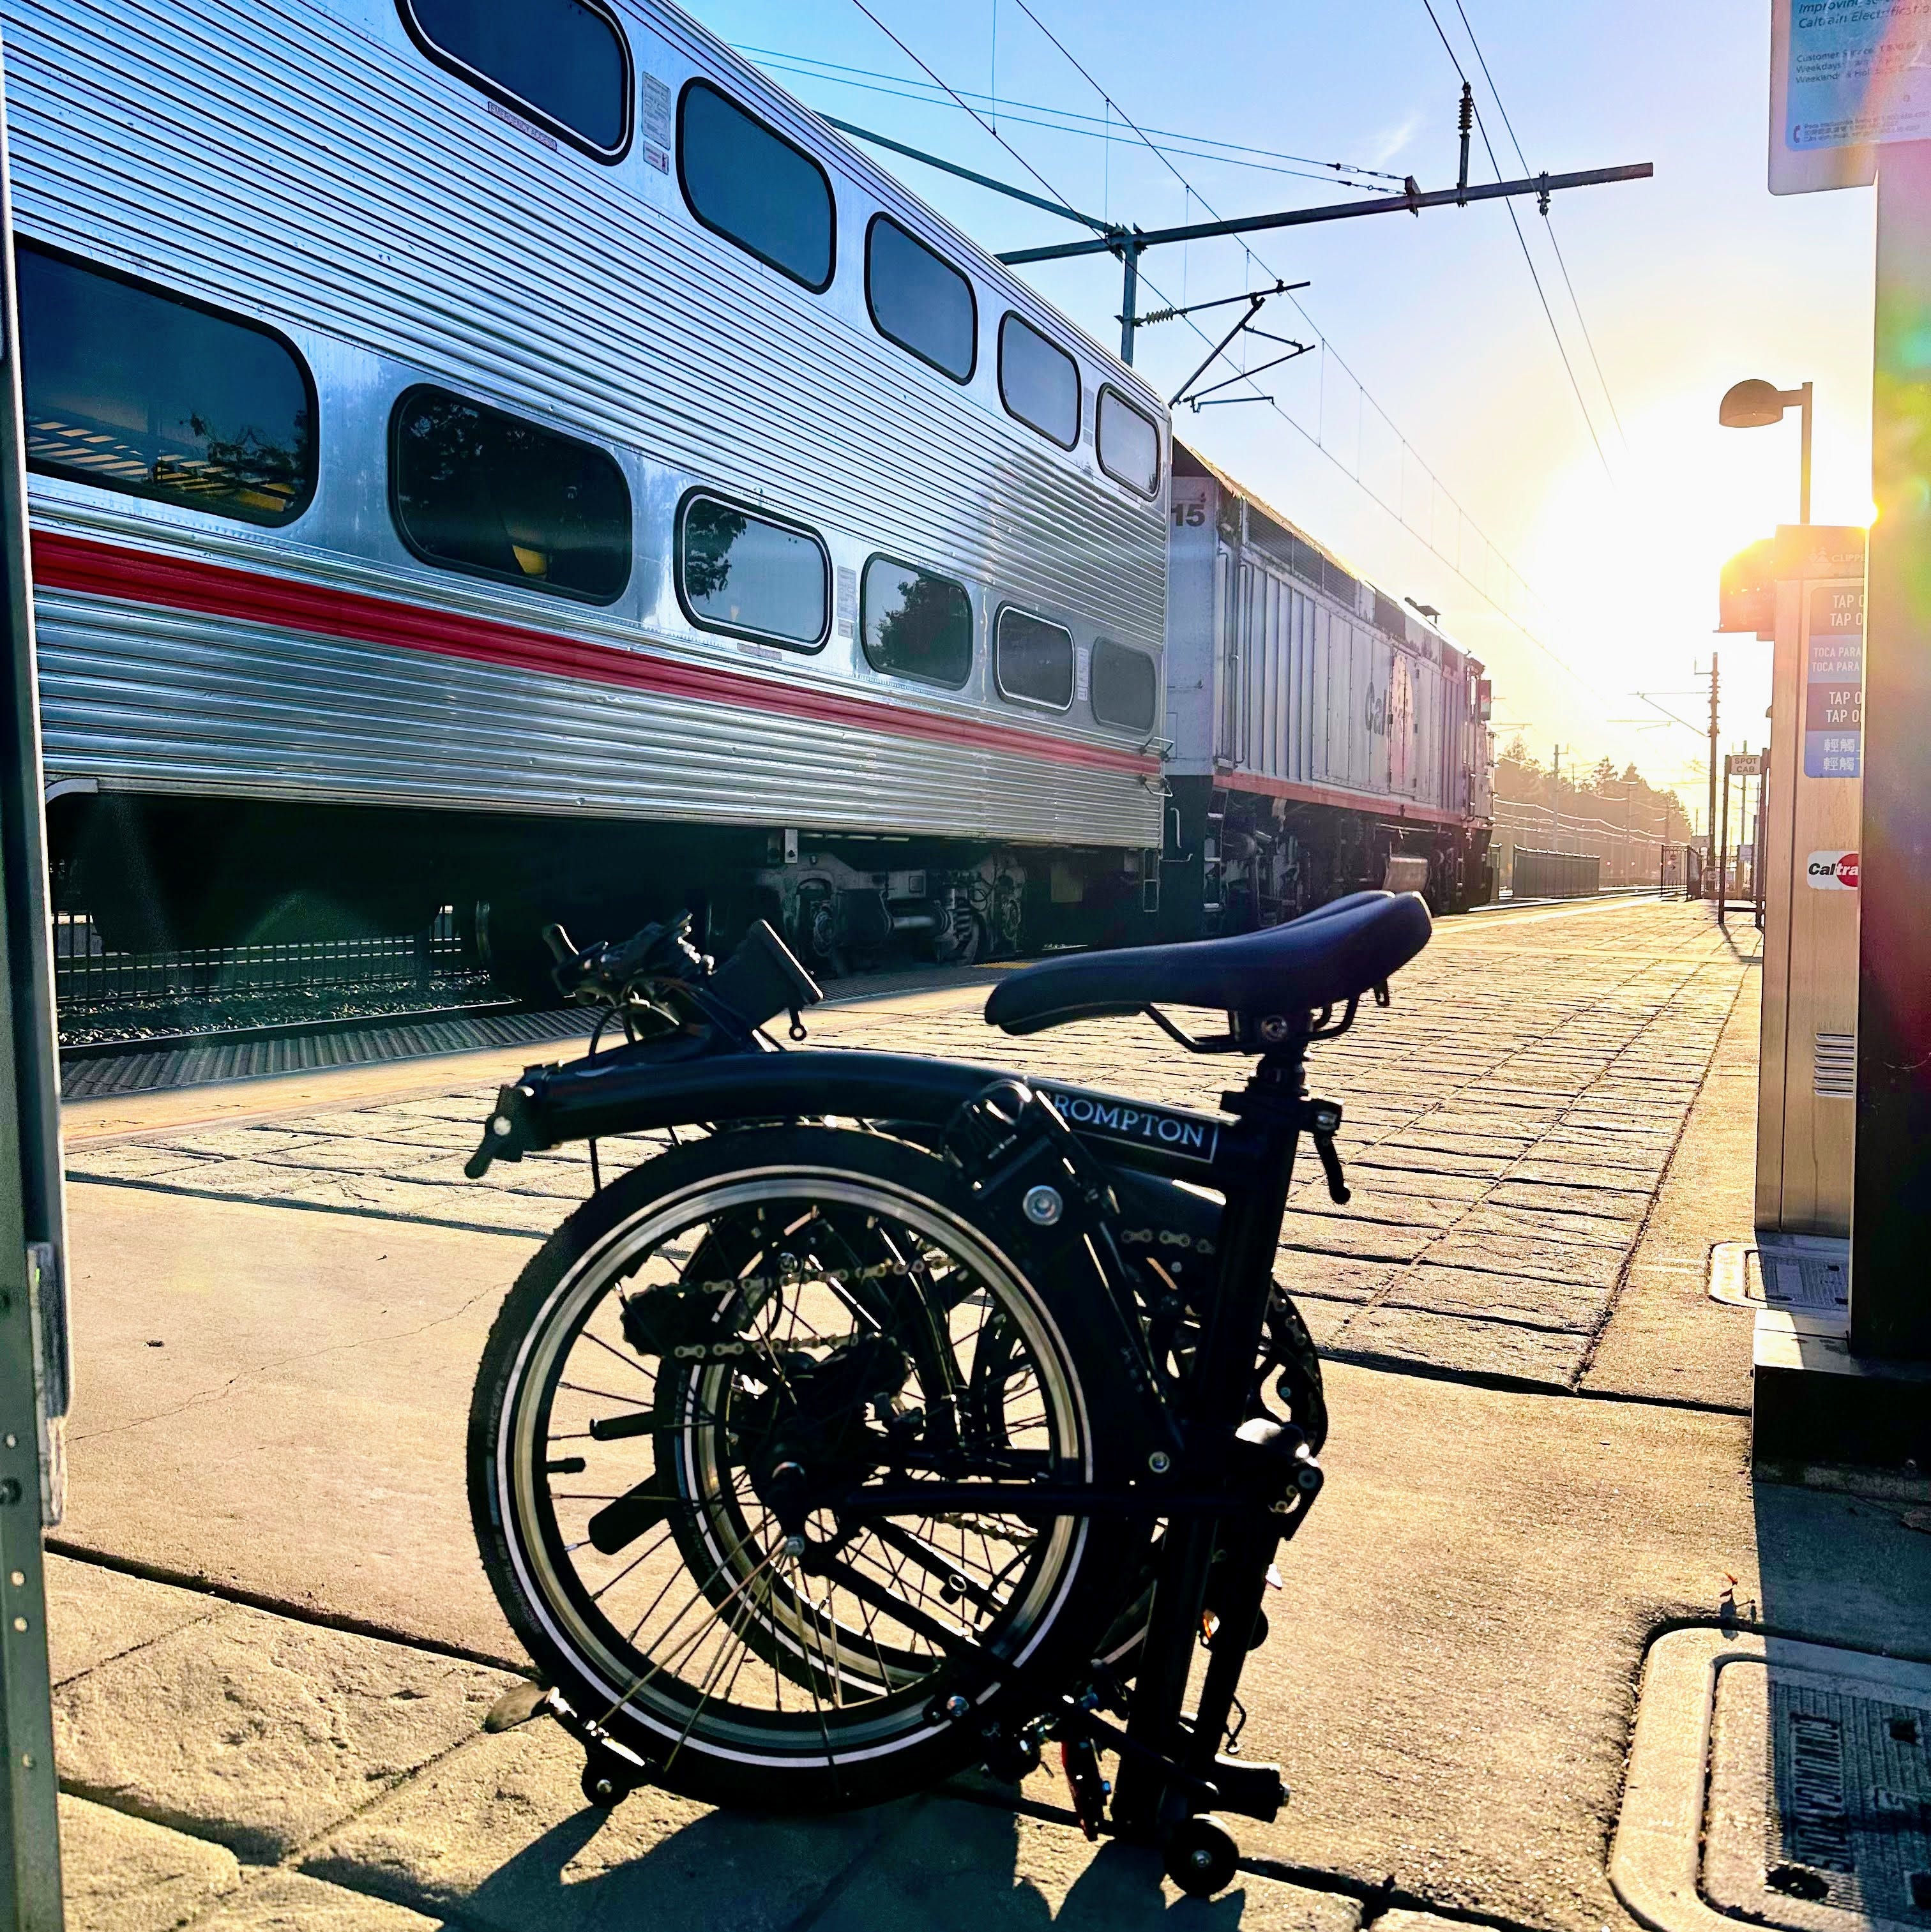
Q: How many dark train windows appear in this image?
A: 11